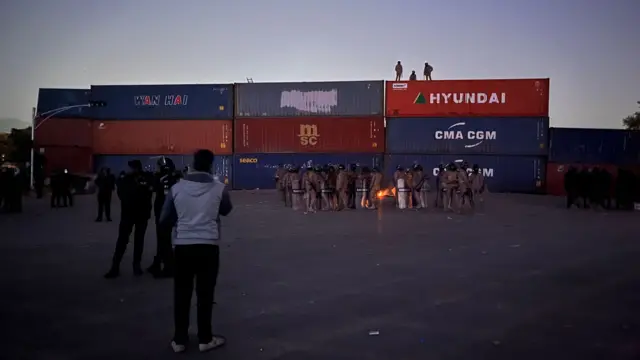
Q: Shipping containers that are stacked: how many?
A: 14